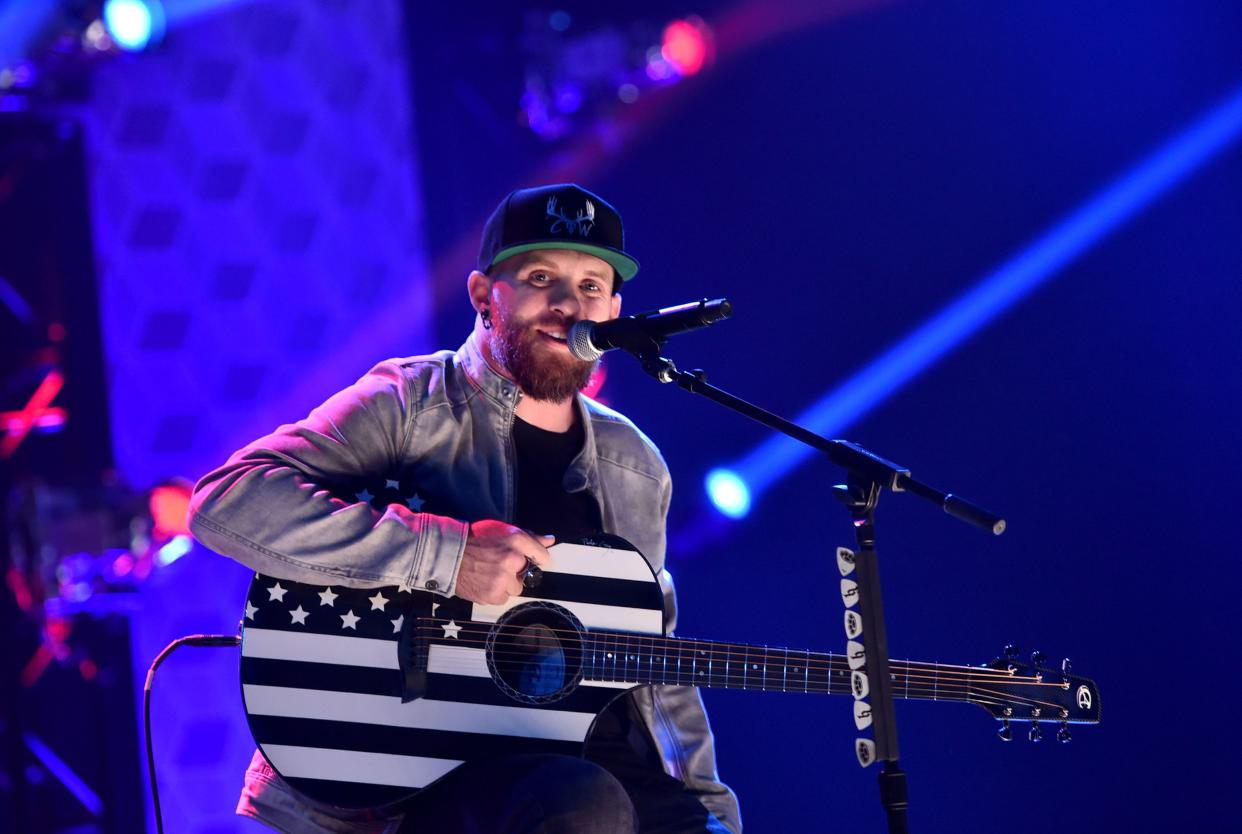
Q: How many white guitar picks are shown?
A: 7